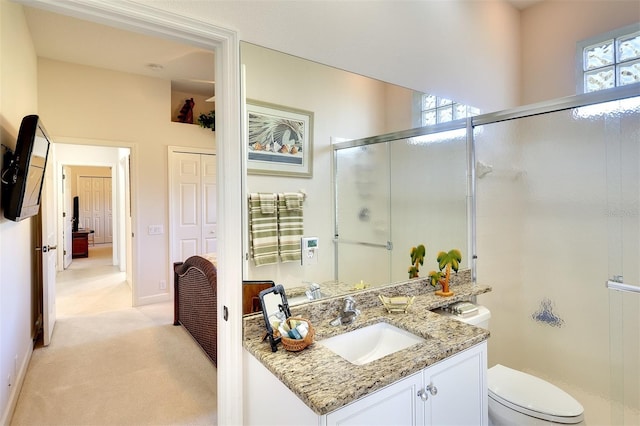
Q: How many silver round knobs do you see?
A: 2